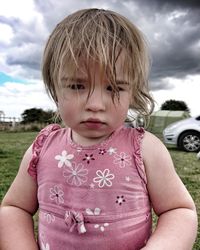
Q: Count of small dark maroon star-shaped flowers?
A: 3